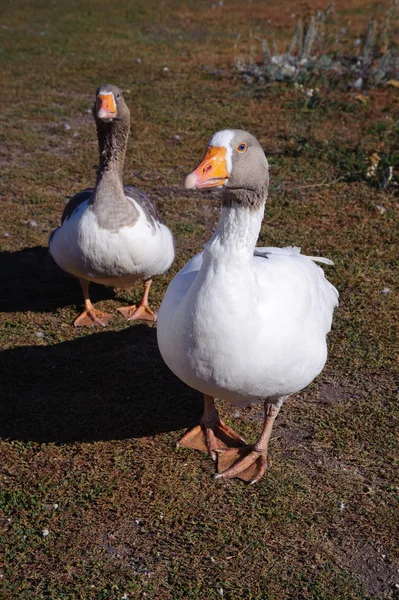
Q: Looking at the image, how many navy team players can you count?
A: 0